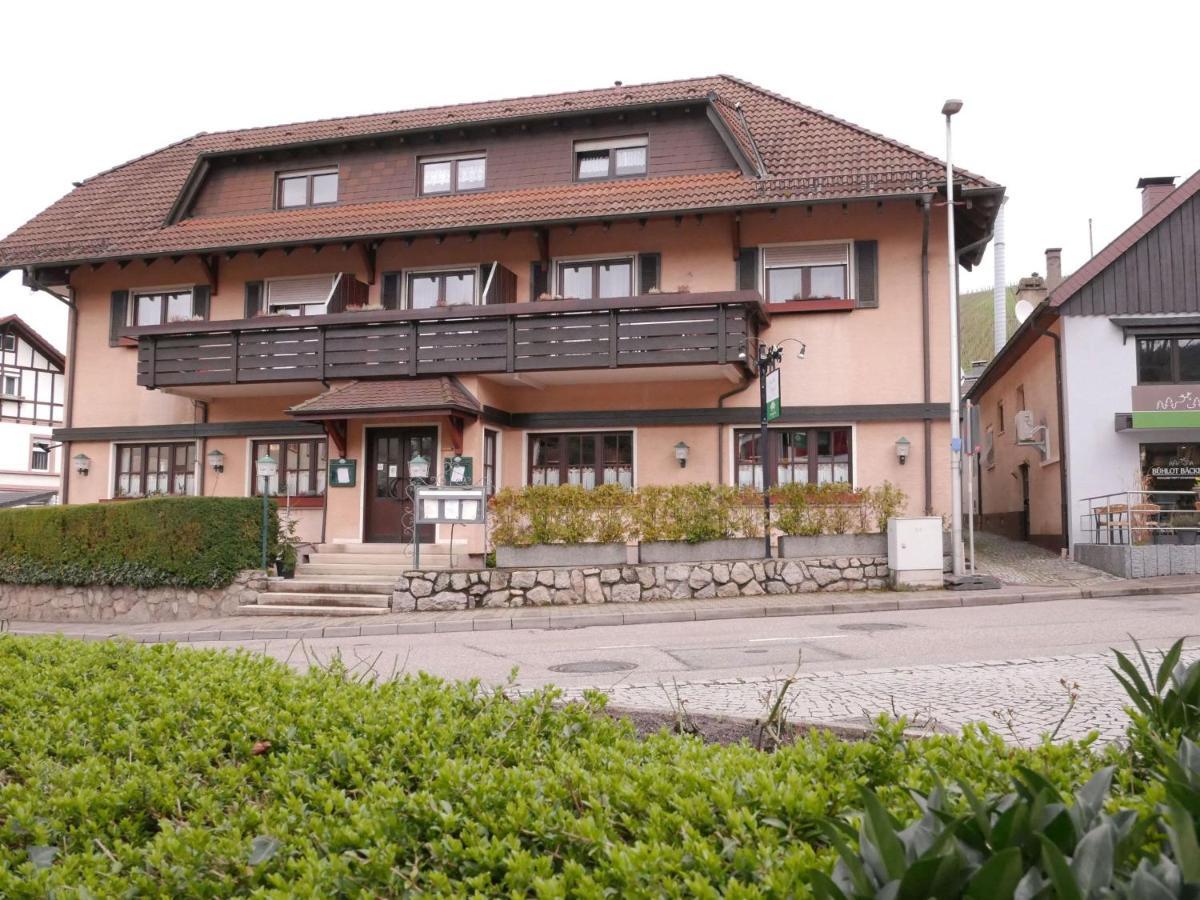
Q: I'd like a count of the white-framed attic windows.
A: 3